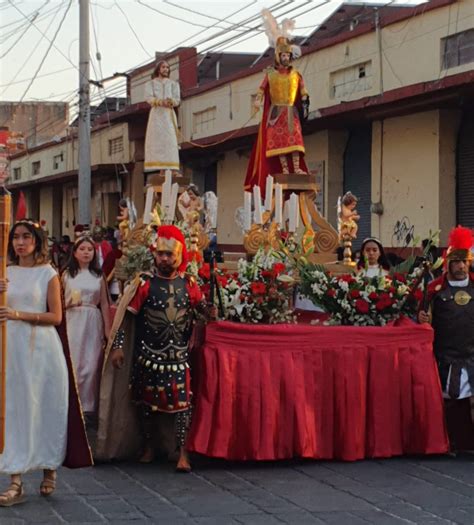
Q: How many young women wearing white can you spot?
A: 3